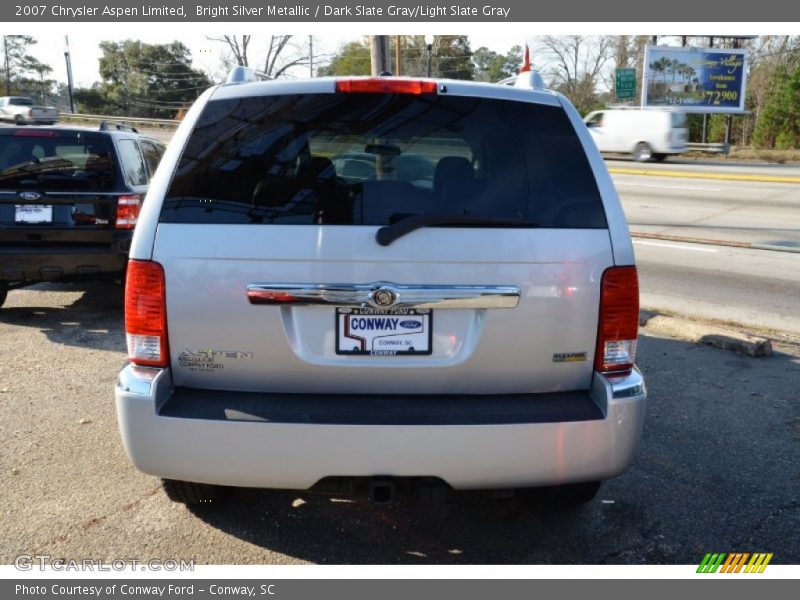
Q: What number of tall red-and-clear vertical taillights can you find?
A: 2